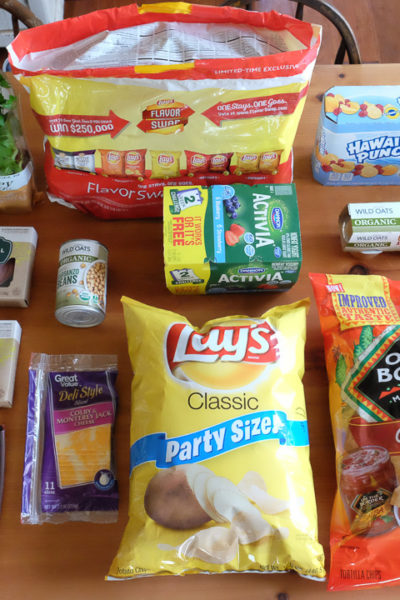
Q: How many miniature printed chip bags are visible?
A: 9